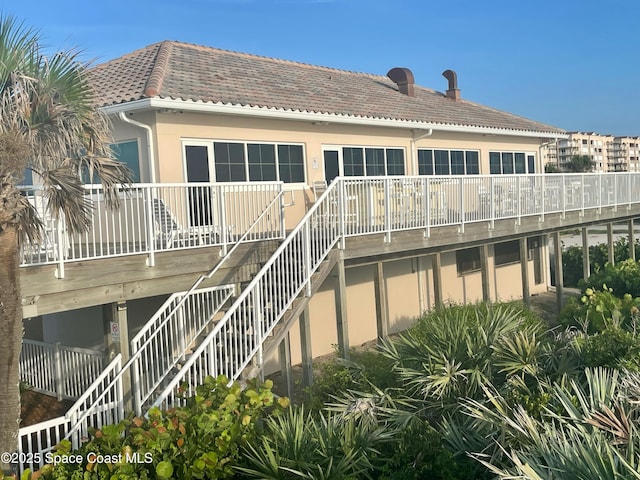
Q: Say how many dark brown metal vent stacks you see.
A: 2